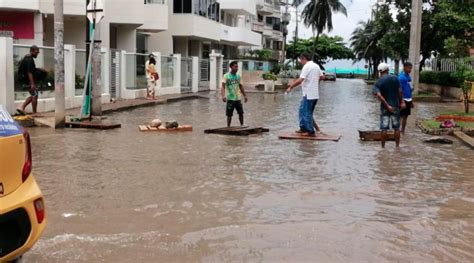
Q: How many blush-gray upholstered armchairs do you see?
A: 0